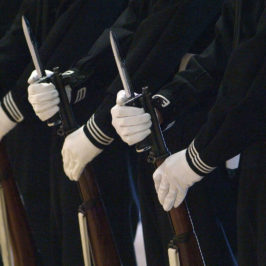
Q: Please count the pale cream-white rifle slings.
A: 3